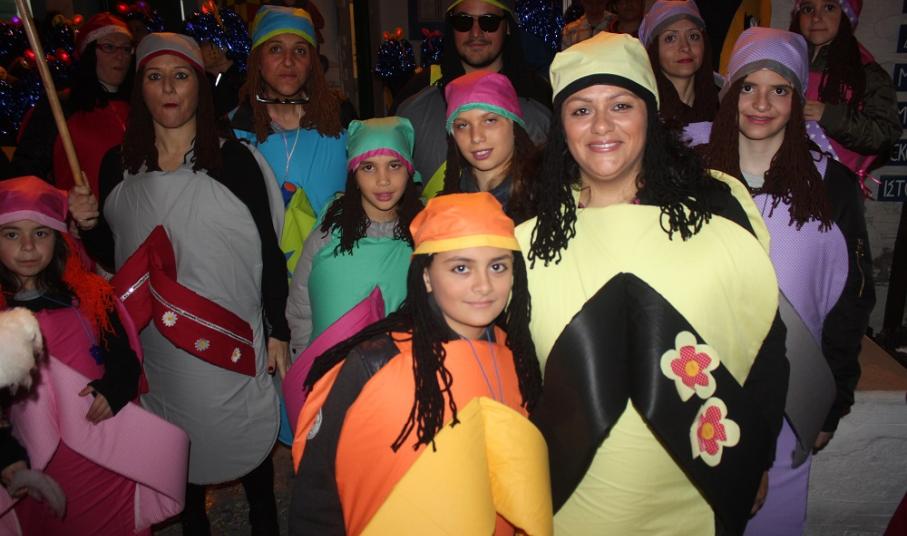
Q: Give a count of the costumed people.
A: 12